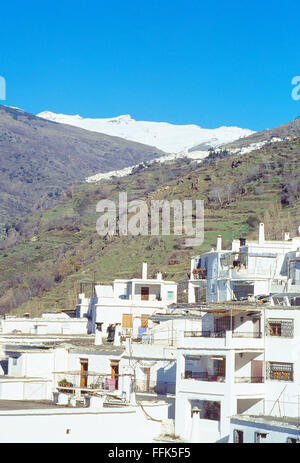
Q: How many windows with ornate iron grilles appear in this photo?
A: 2